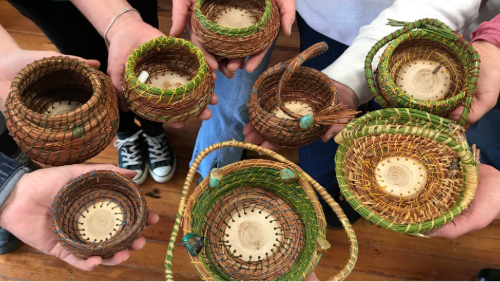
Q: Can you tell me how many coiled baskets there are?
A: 8